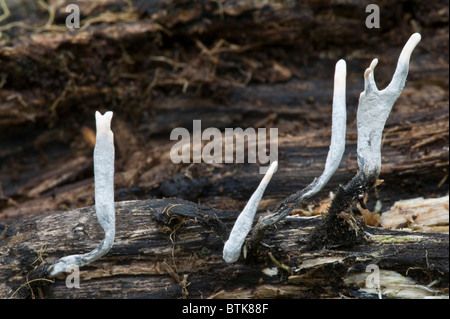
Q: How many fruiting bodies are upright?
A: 4